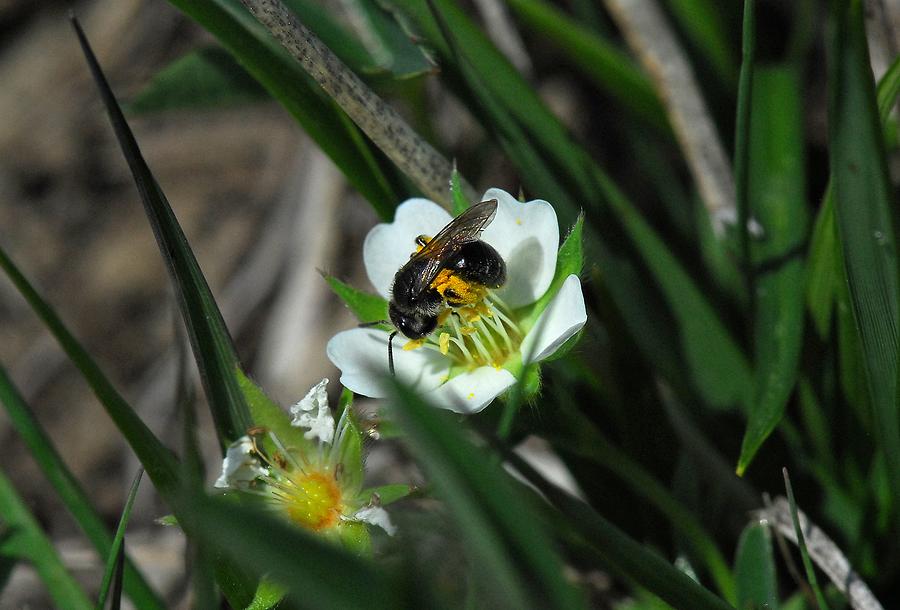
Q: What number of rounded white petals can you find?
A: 5